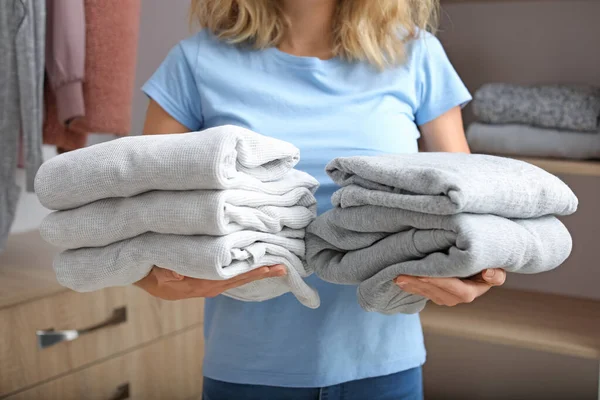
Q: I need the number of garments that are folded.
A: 7